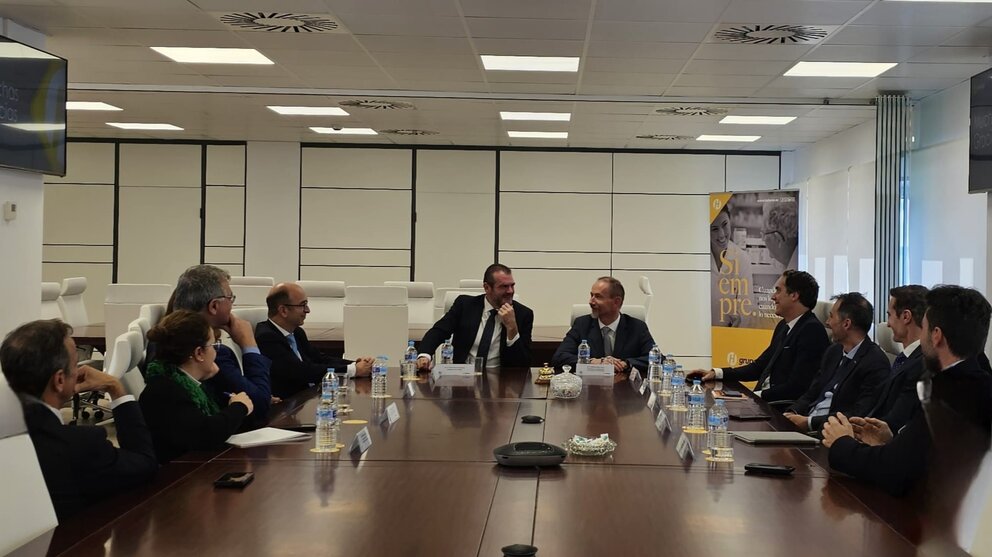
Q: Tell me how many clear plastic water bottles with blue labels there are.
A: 11